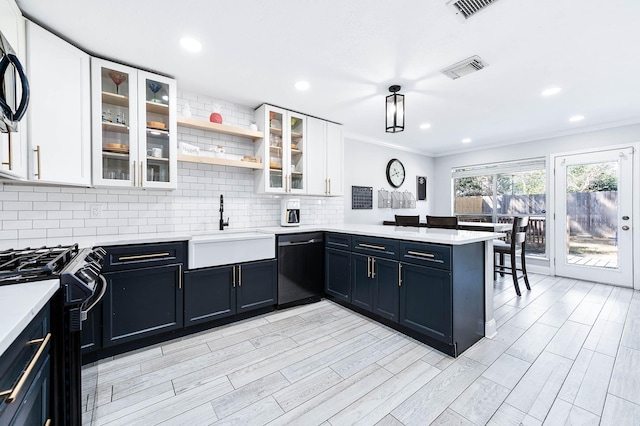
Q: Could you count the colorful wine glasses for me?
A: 4